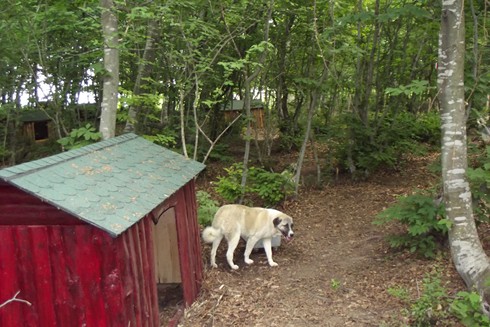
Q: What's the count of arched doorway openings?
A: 1